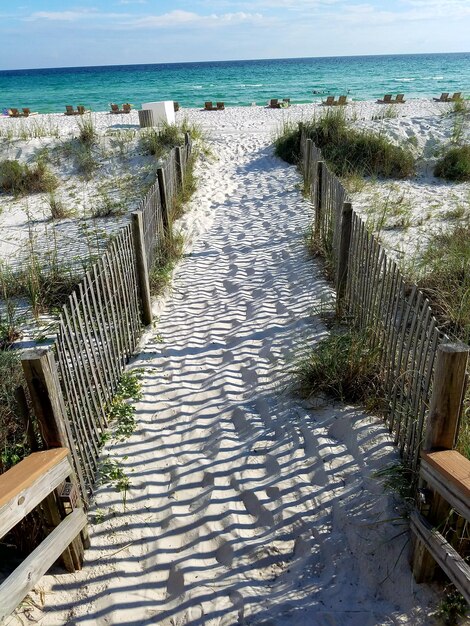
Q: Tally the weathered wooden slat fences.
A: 2